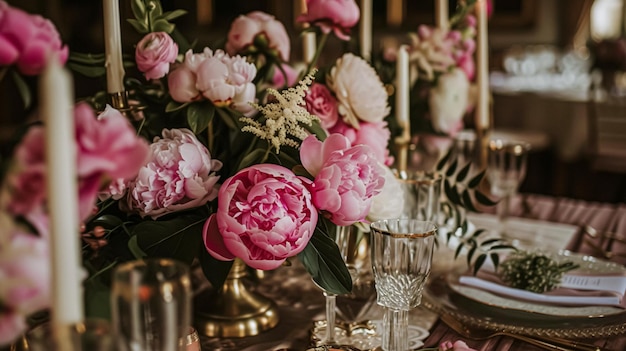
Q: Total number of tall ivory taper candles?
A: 7